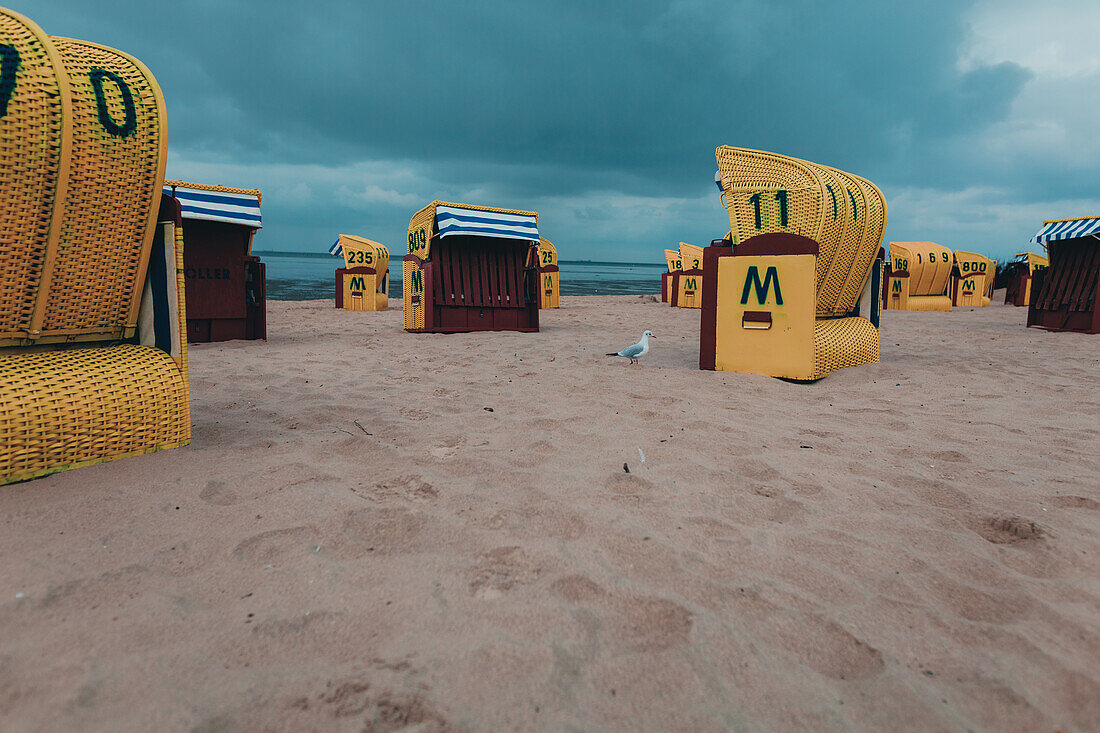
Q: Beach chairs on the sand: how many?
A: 12